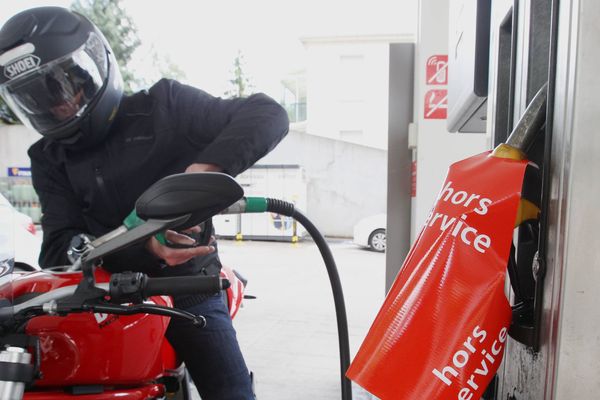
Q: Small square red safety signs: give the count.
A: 2